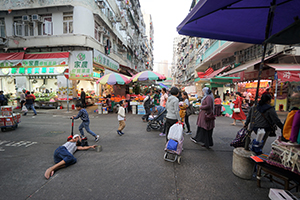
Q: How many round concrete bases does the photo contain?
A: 1